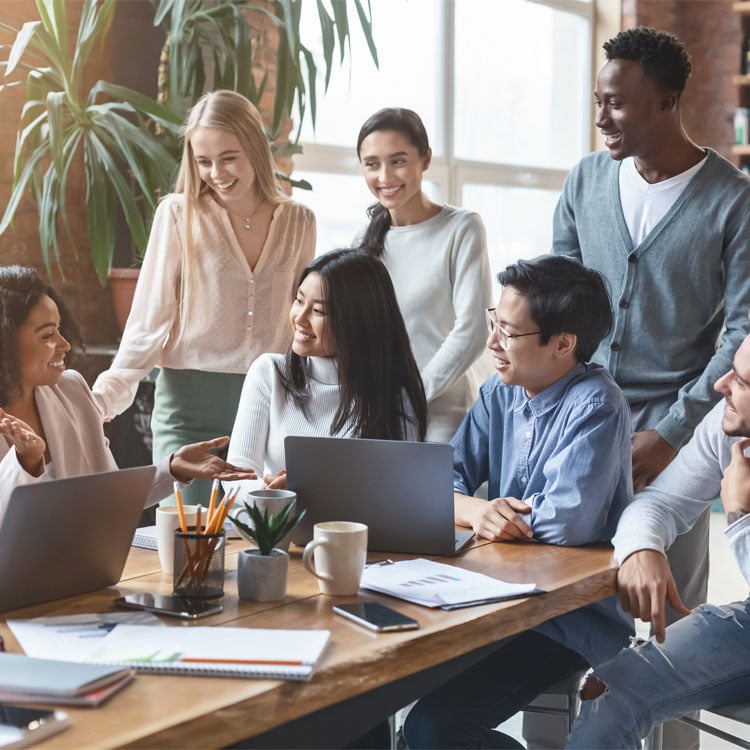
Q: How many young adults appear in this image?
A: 7